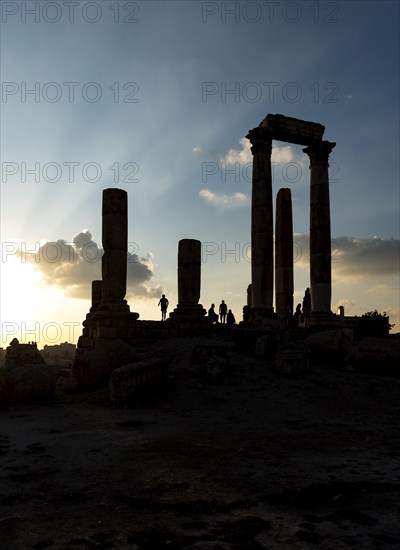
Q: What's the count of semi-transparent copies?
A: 9